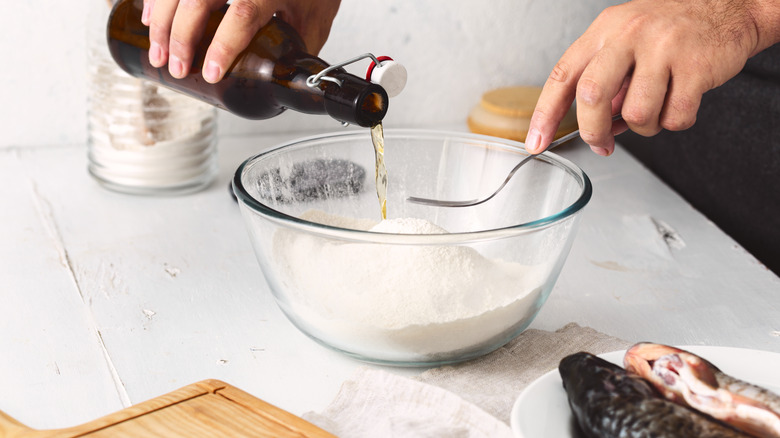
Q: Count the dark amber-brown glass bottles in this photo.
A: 1